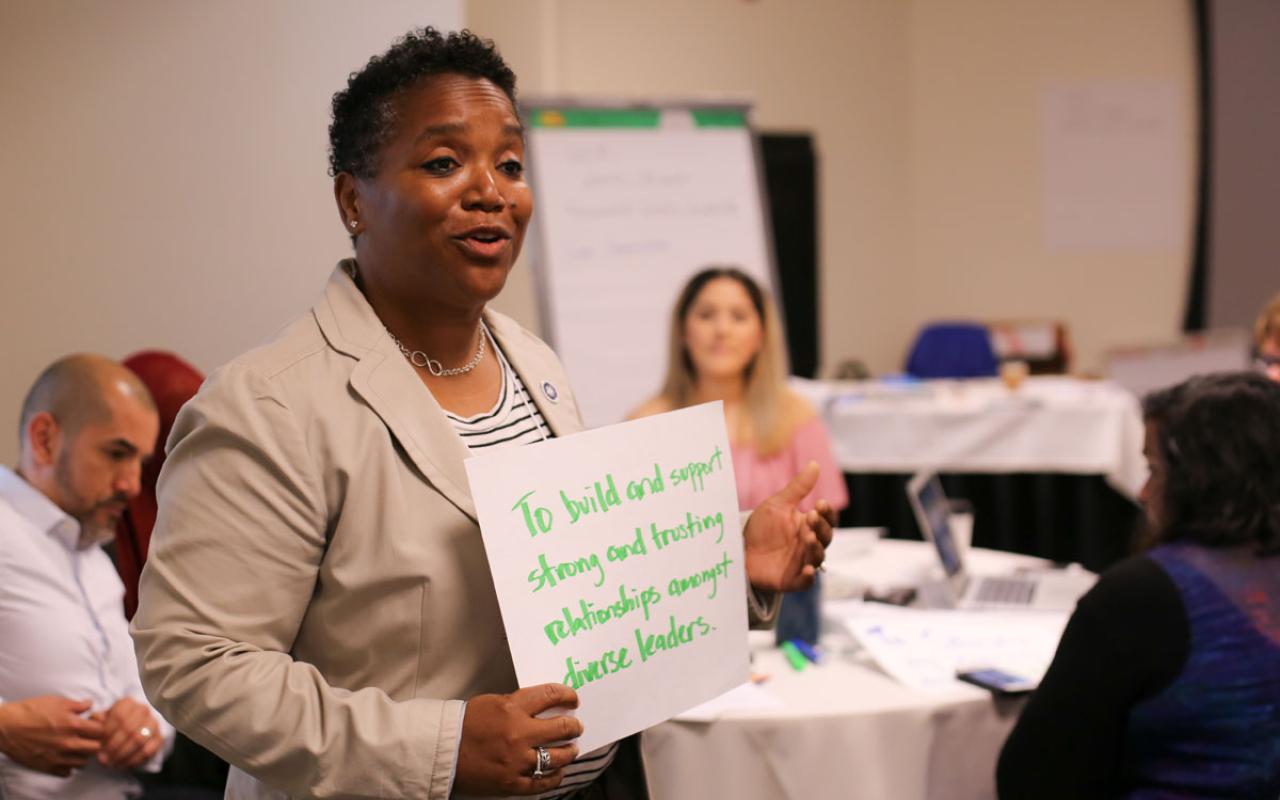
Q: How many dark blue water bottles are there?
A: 1